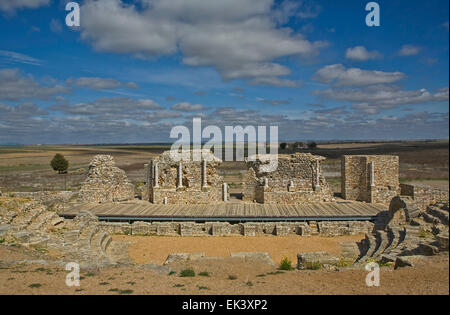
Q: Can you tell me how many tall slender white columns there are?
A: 5